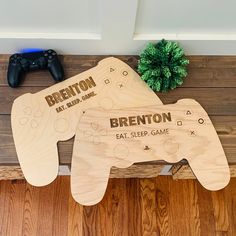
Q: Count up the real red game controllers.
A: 0